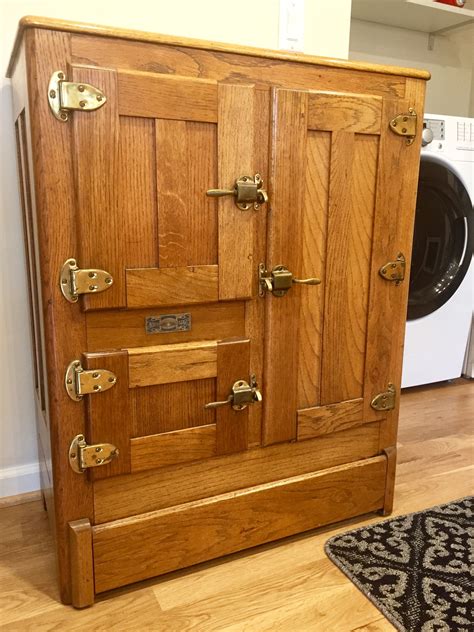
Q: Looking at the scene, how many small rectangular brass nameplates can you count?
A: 1